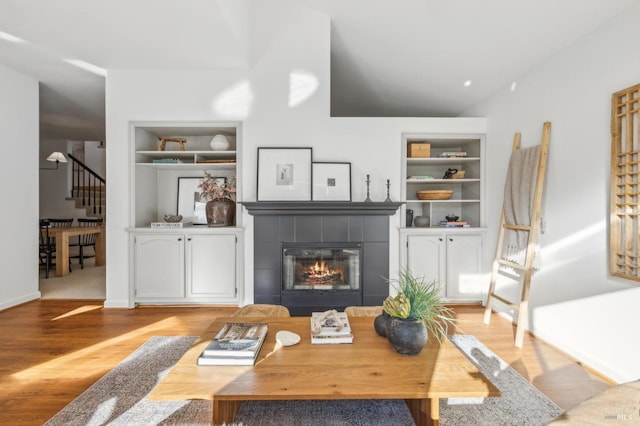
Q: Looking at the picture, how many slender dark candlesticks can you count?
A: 2